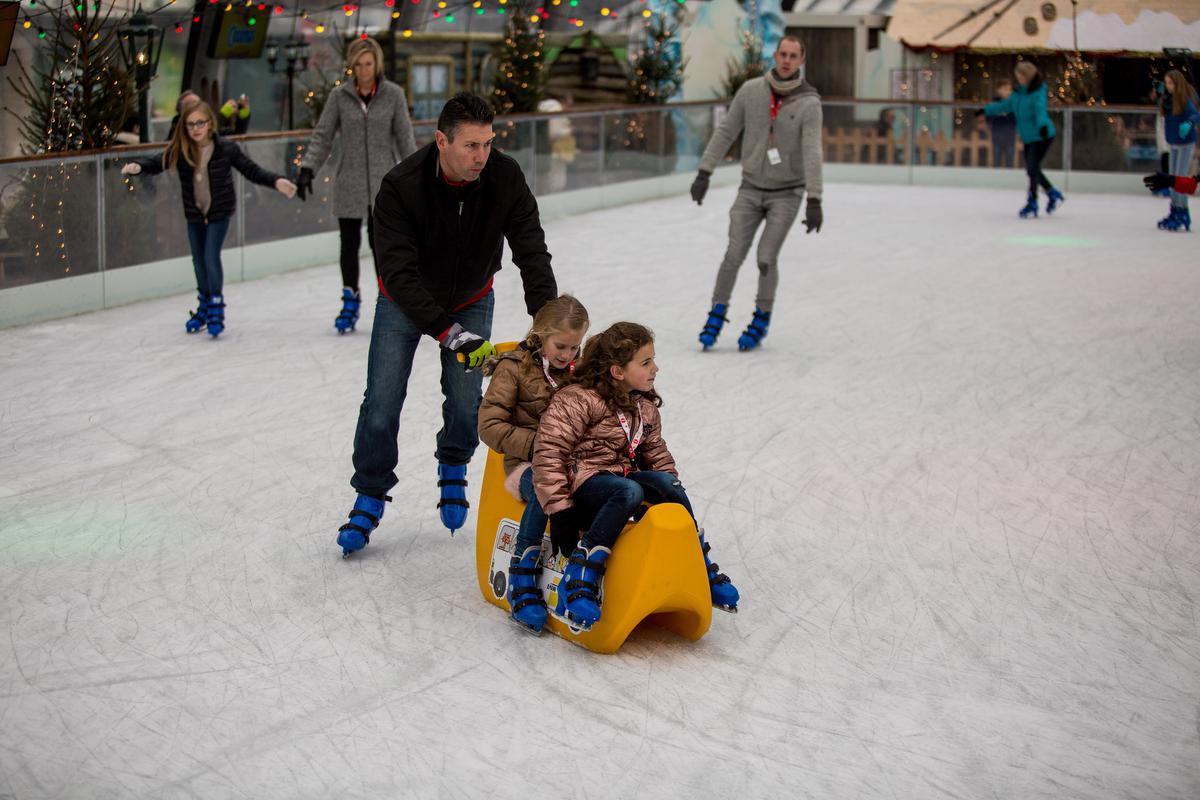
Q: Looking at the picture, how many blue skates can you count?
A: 14